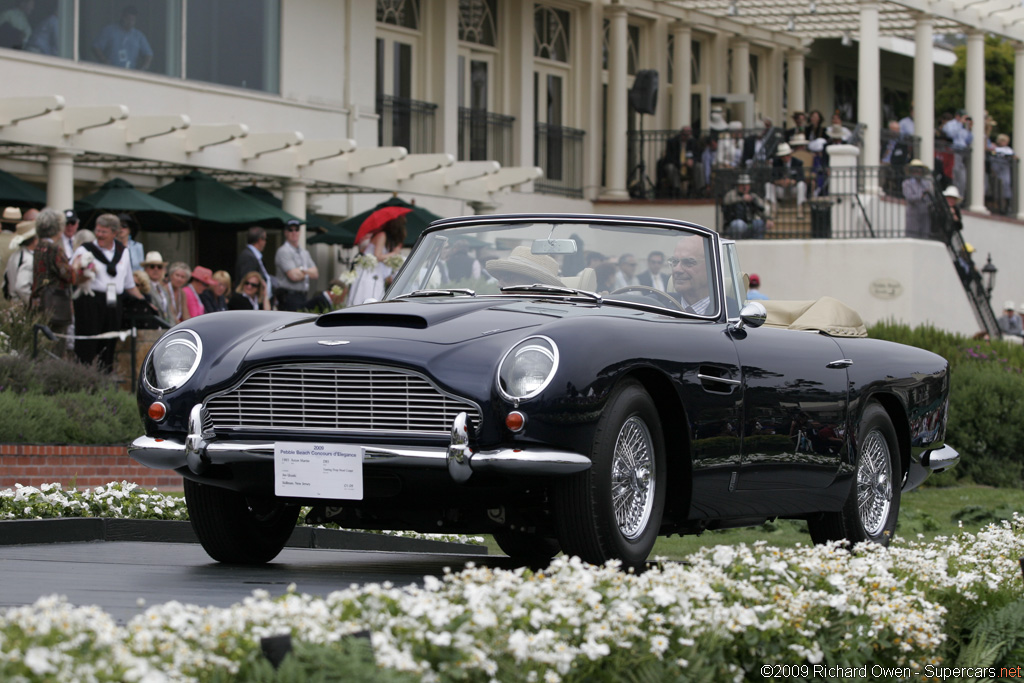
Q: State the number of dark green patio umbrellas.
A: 5